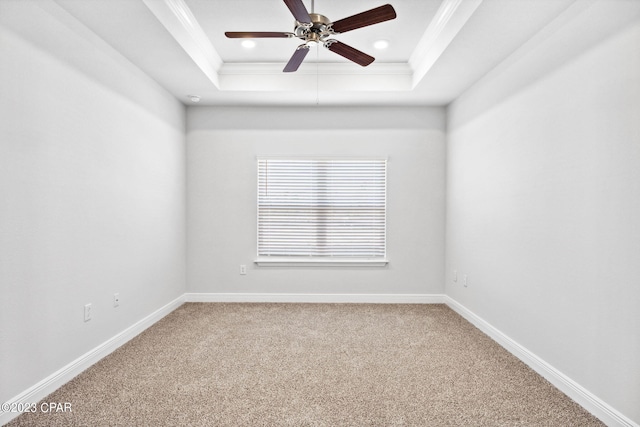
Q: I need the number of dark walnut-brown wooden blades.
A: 5